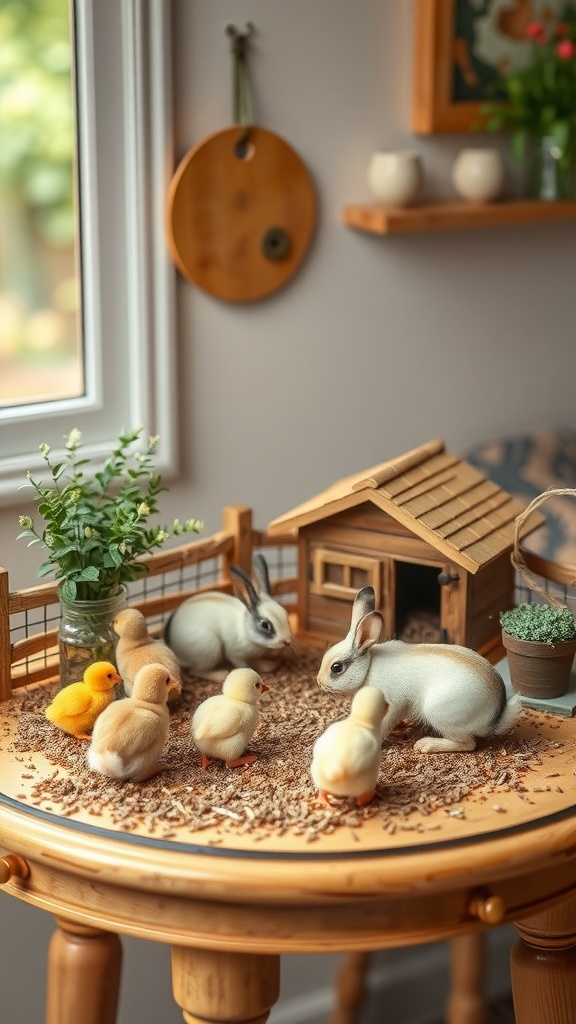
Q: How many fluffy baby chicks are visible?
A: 5